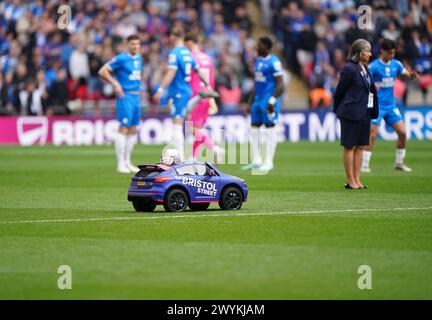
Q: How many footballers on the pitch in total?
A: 5